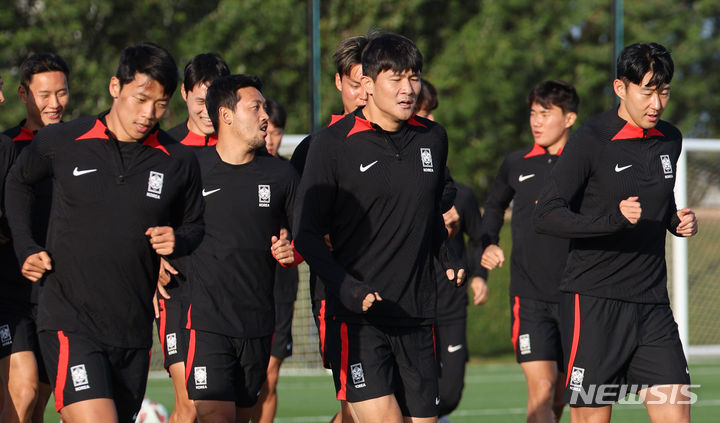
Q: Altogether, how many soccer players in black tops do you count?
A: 11